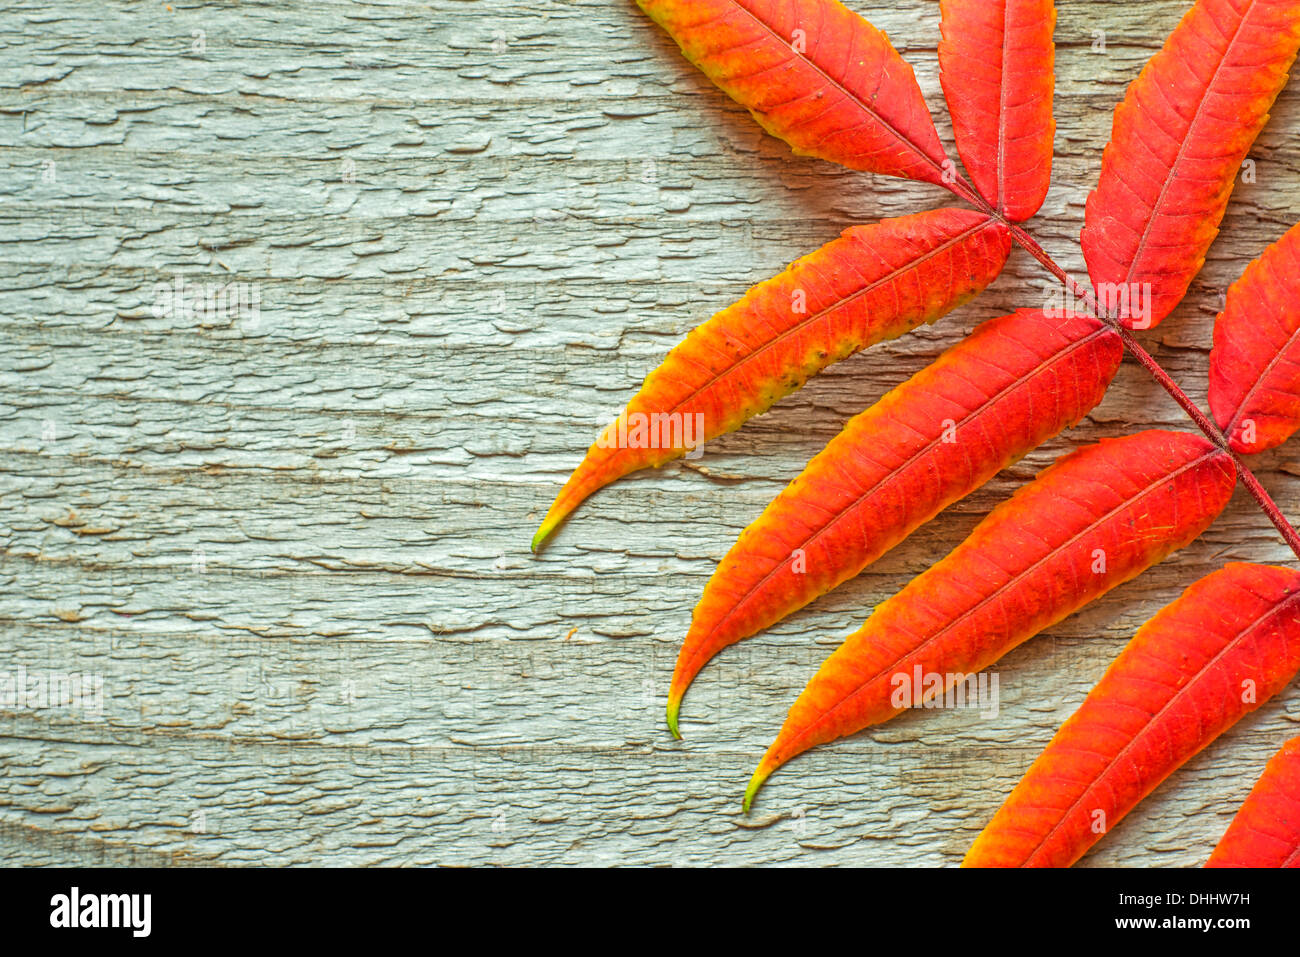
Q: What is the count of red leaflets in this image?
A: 9